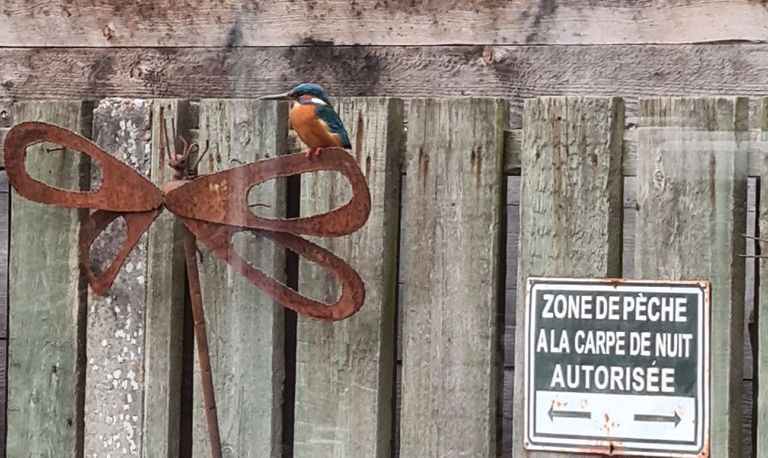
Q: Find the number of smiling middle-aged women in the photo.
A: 0